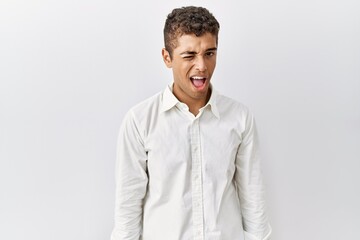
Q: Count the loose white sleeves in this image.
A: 2